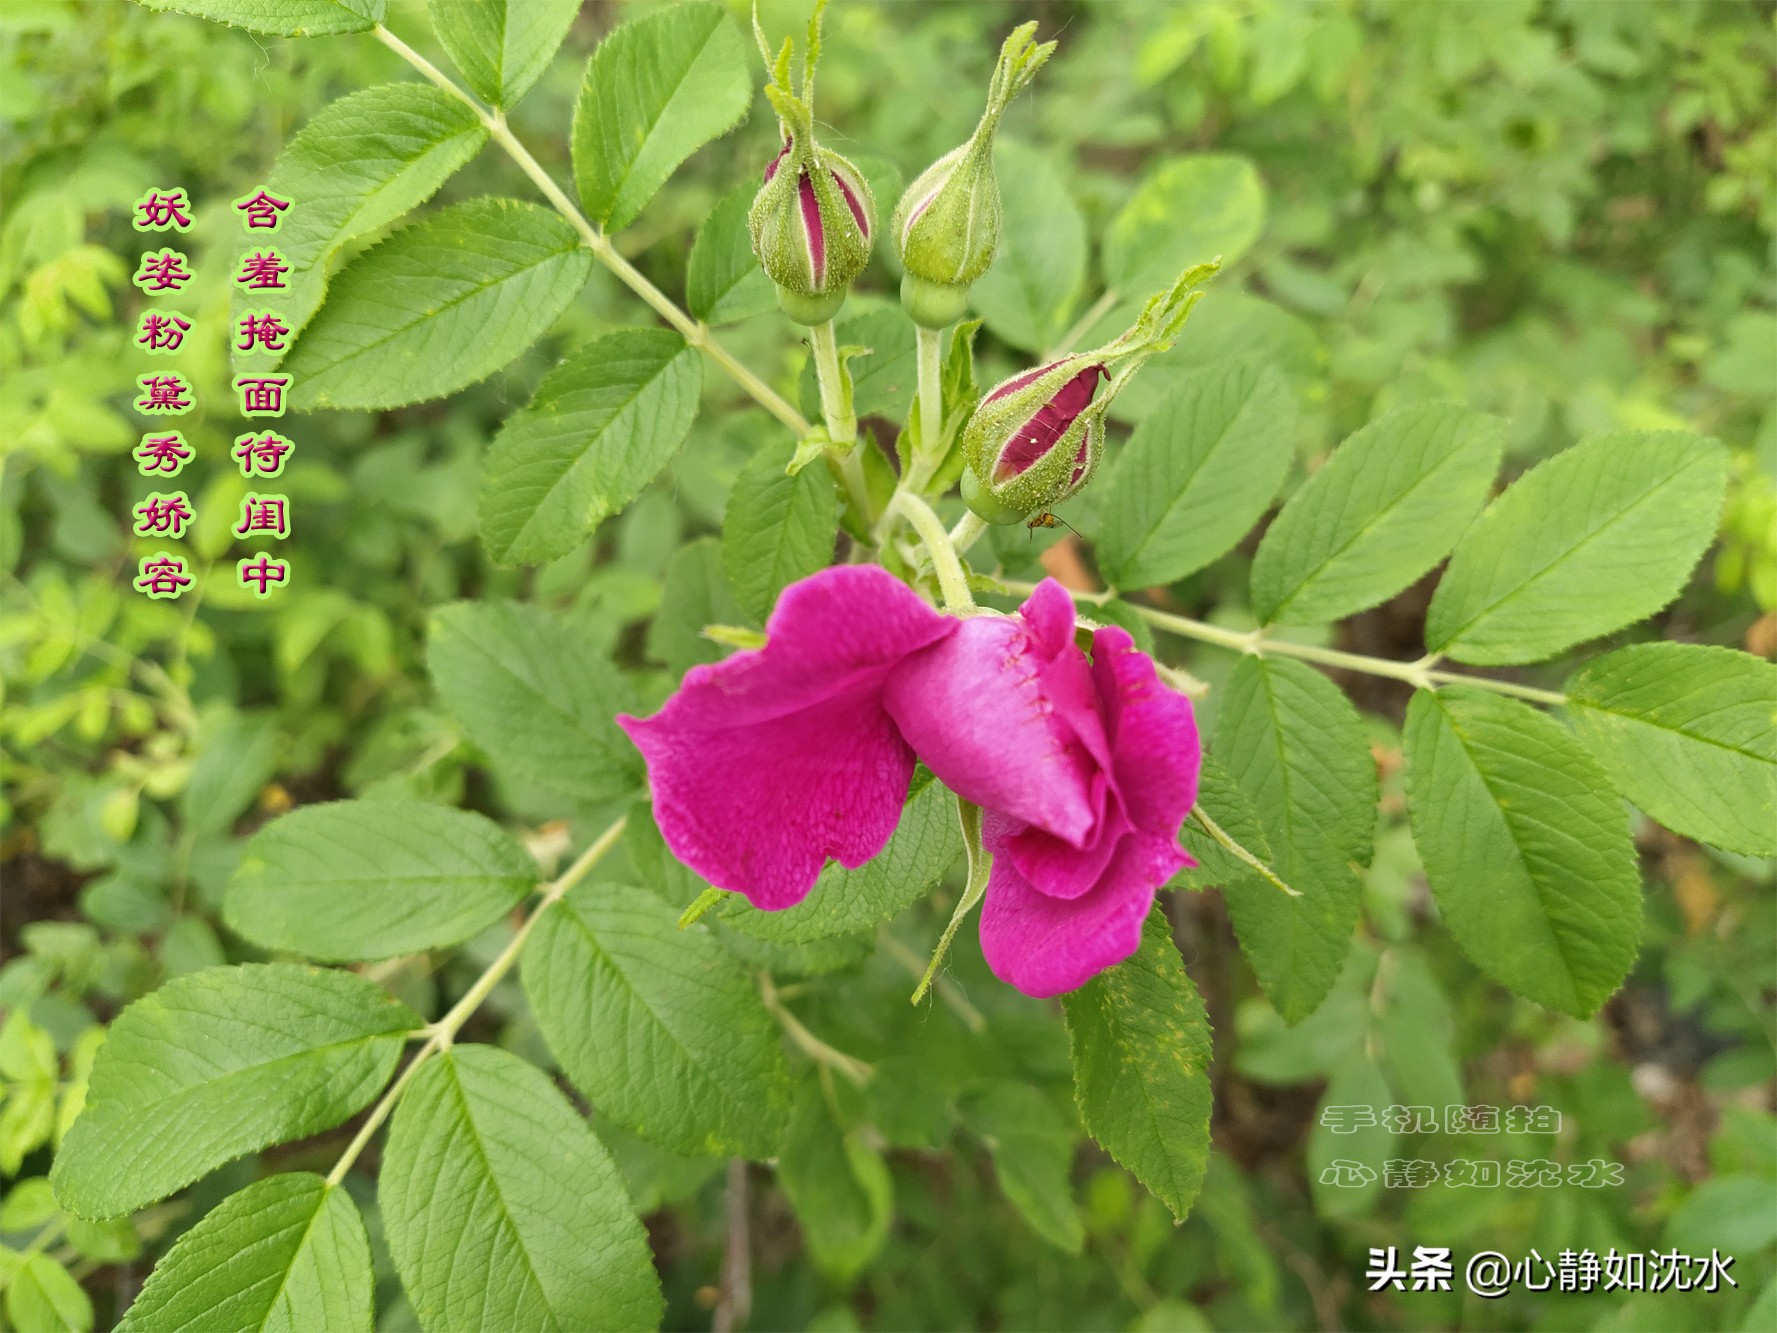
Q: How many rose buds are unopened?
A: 3